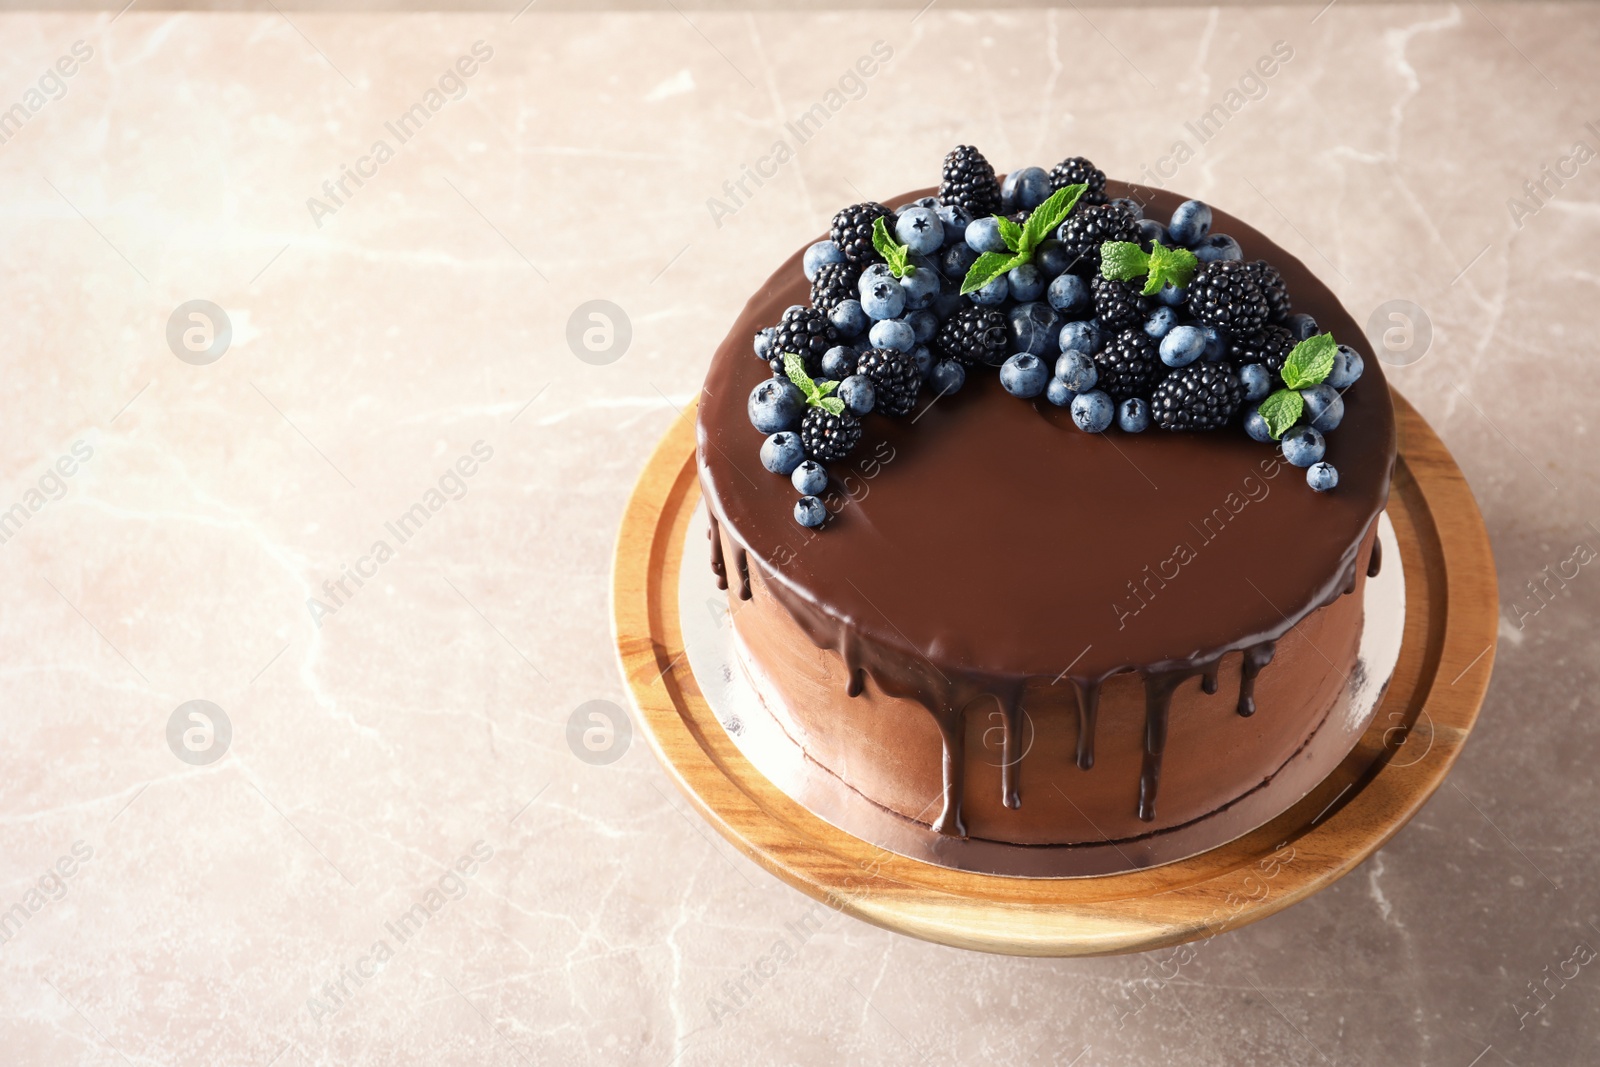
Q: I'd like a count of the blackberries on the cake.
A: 15